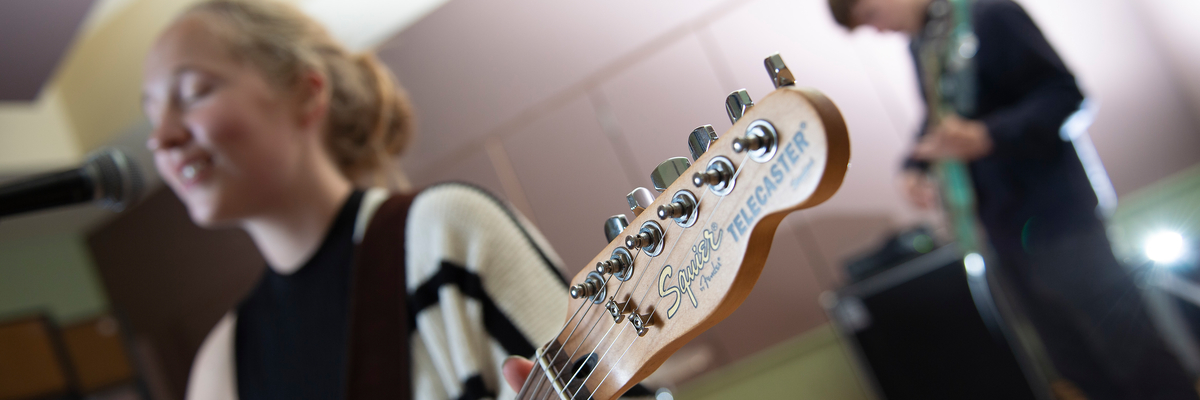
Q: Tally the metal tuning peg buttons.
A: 6